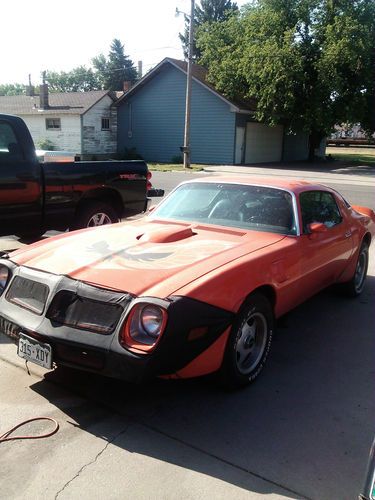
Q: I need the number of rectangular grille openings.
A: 2